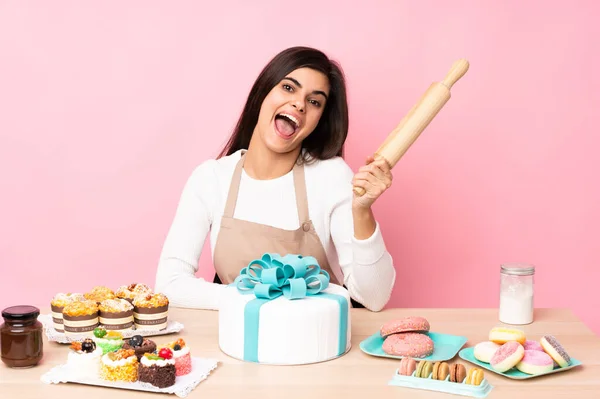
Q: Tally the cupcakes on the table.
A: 12